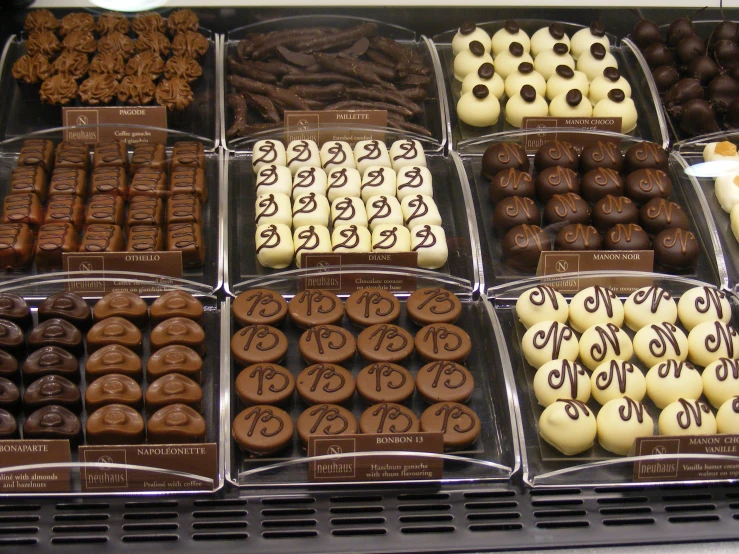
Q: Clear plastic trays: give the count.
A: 11